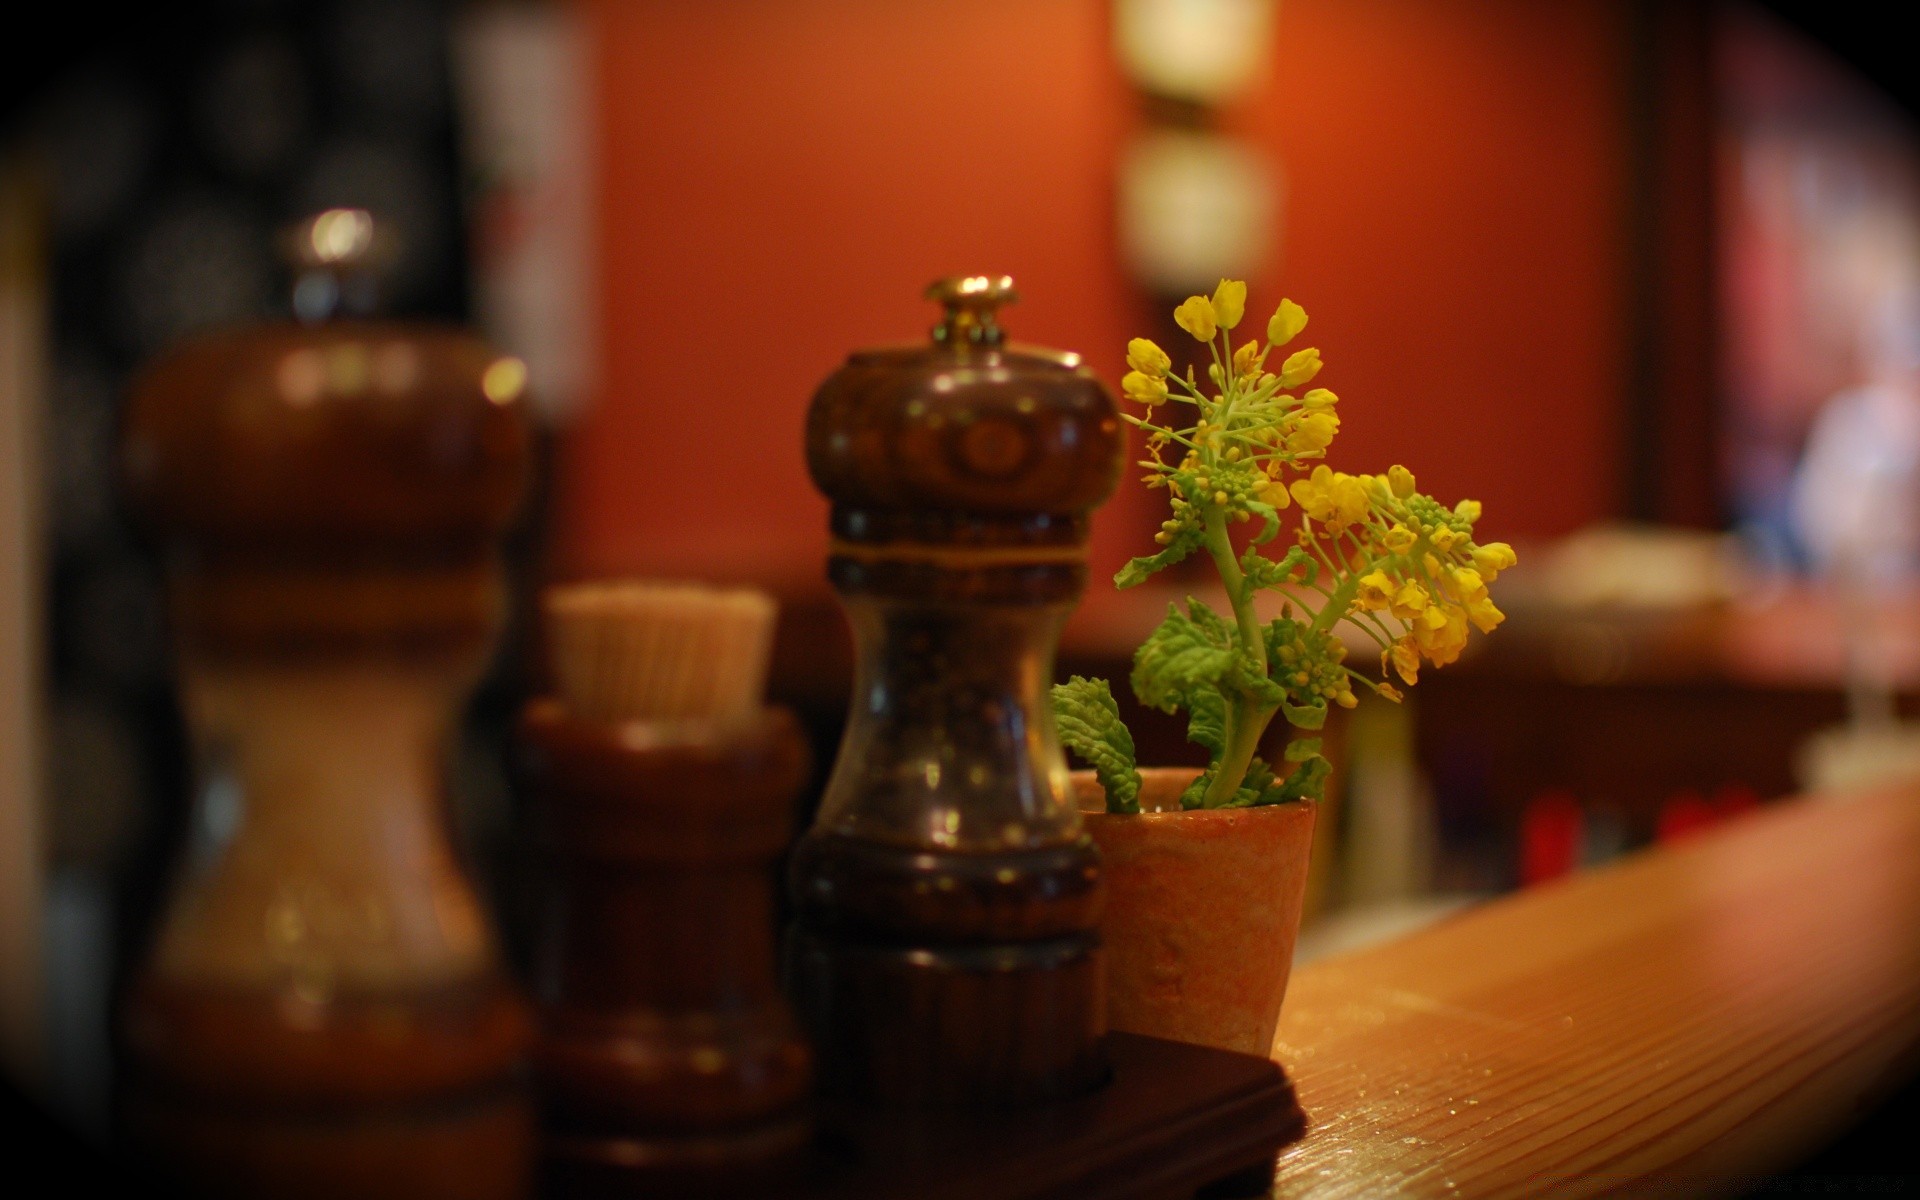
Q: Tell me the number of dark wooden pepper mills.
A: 2